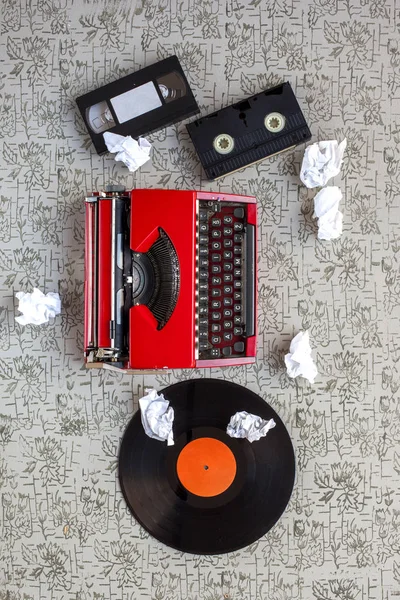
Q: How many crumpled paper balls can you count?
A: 7